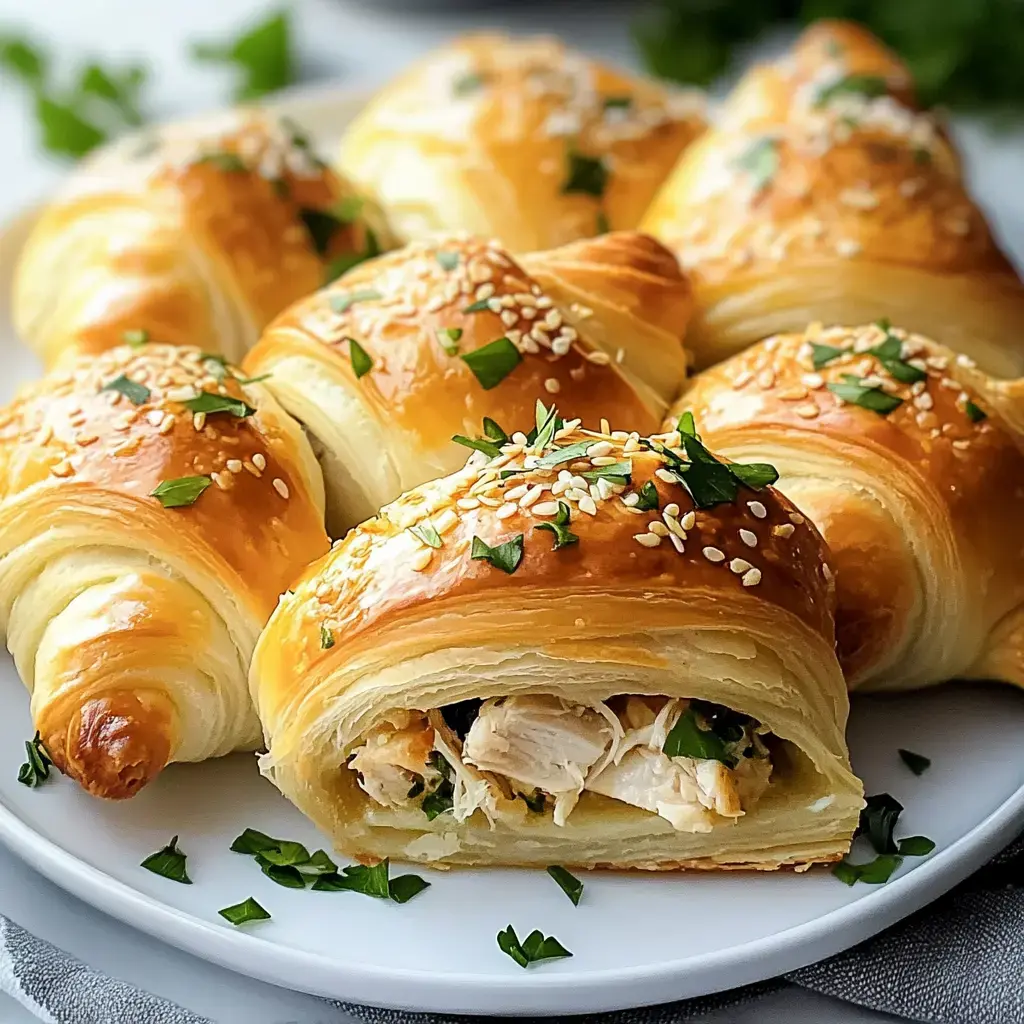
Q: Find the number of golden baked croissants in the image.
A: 7